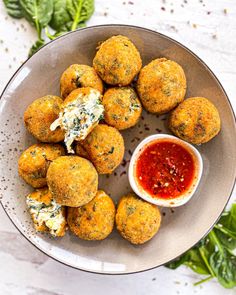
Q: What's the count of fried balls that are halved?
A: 2